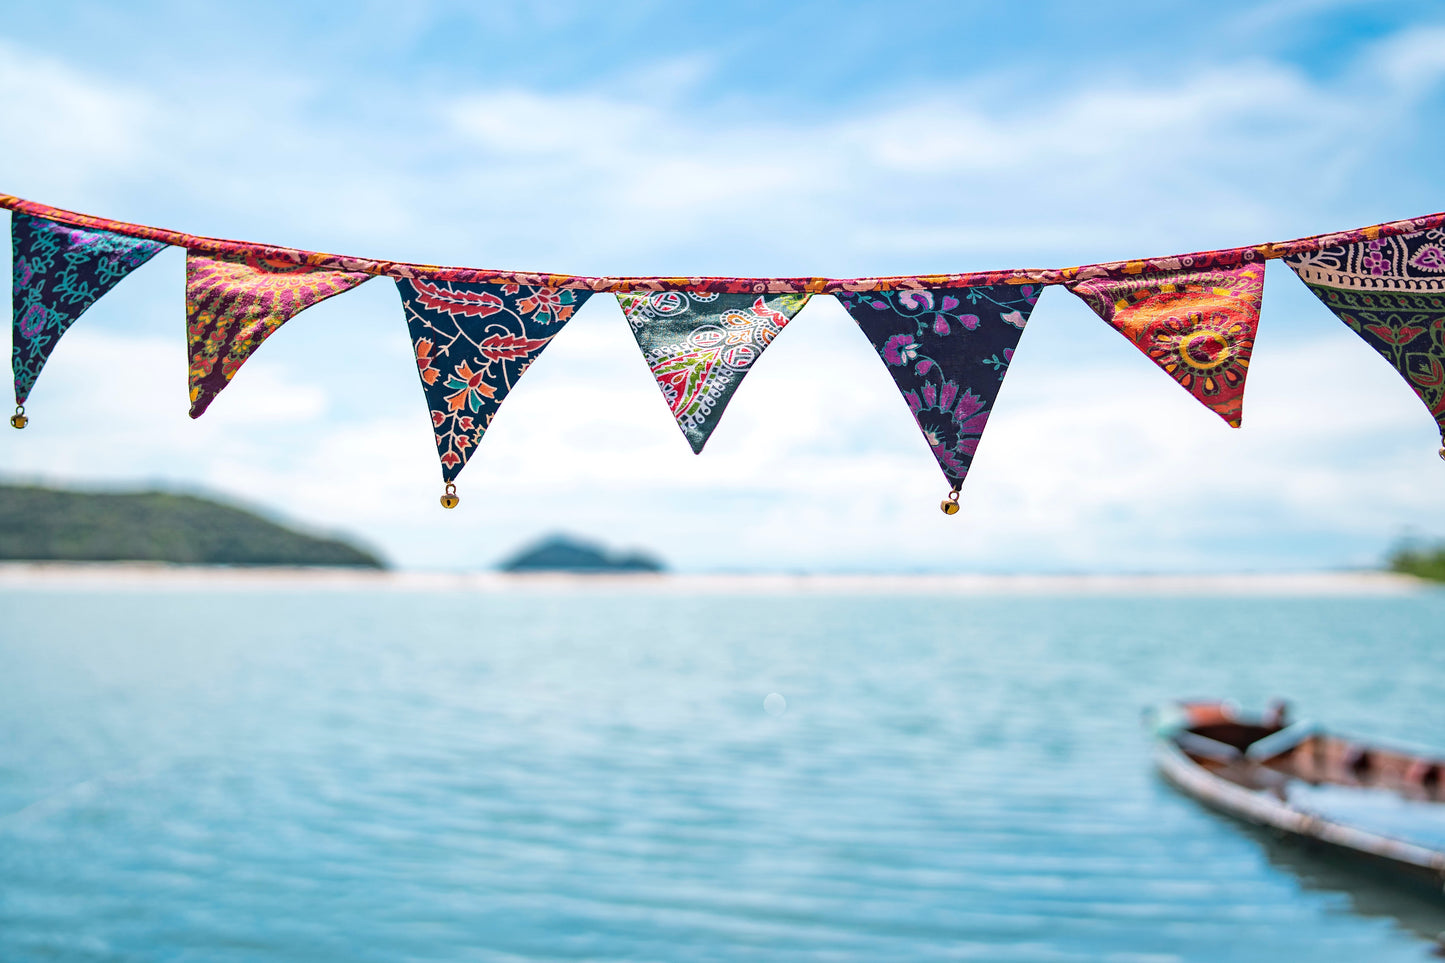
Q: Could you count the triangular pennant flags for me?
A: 7